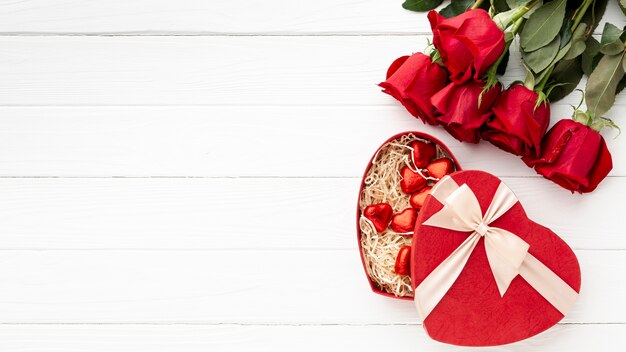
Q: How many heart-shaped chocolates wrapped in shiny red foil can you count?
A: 7